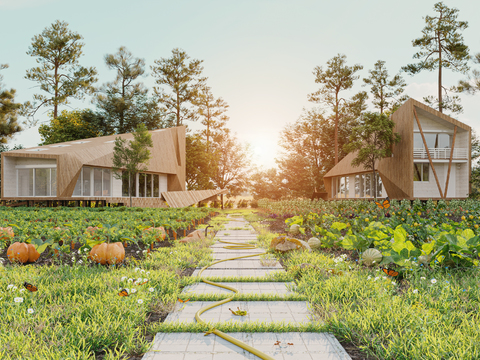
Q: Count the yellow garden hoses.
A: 1